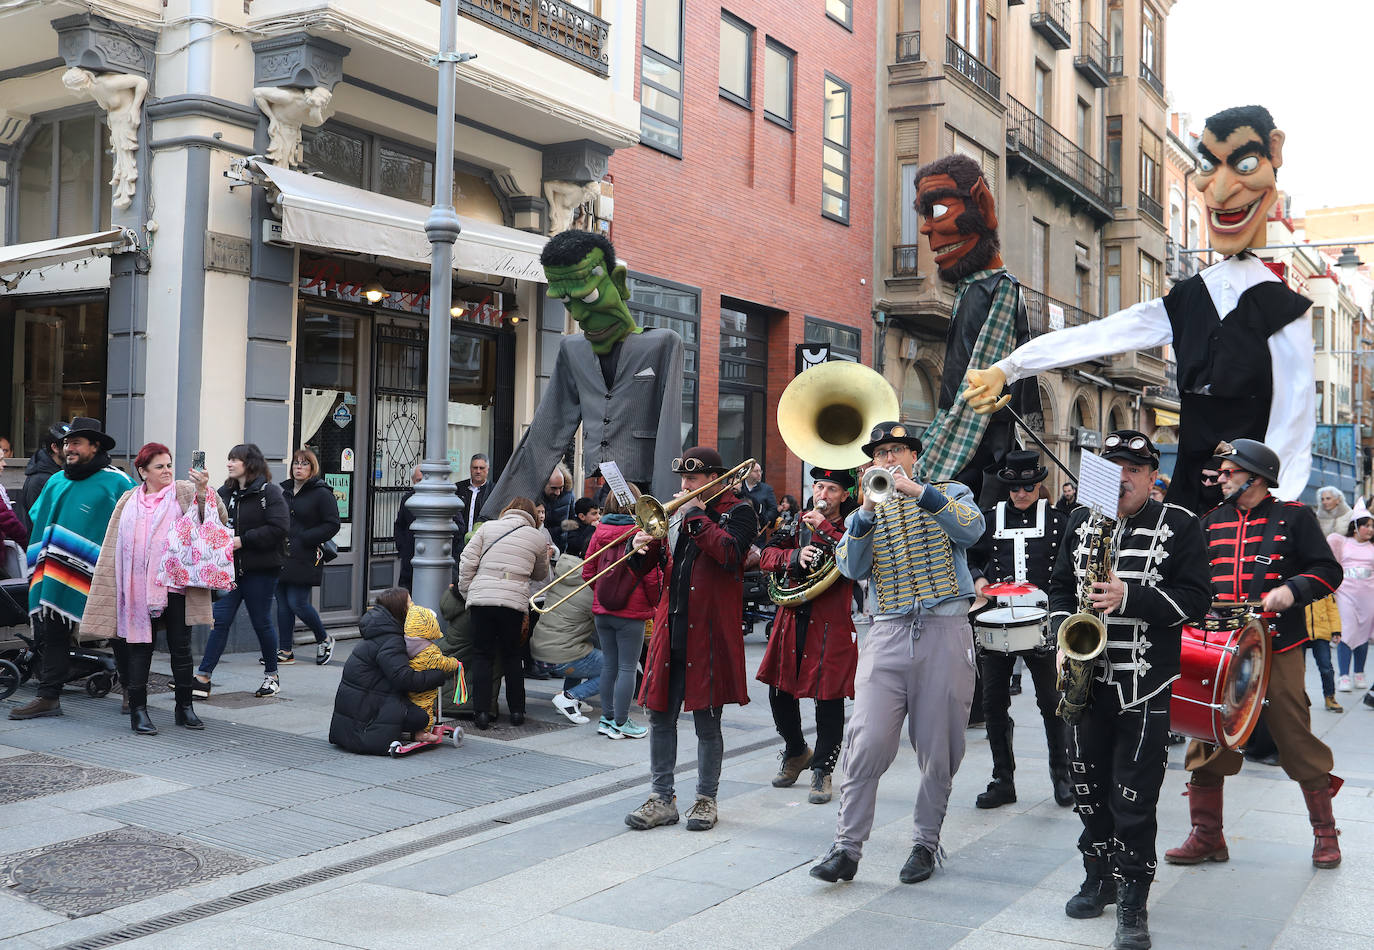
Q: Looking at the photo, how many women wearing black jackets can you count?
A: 3